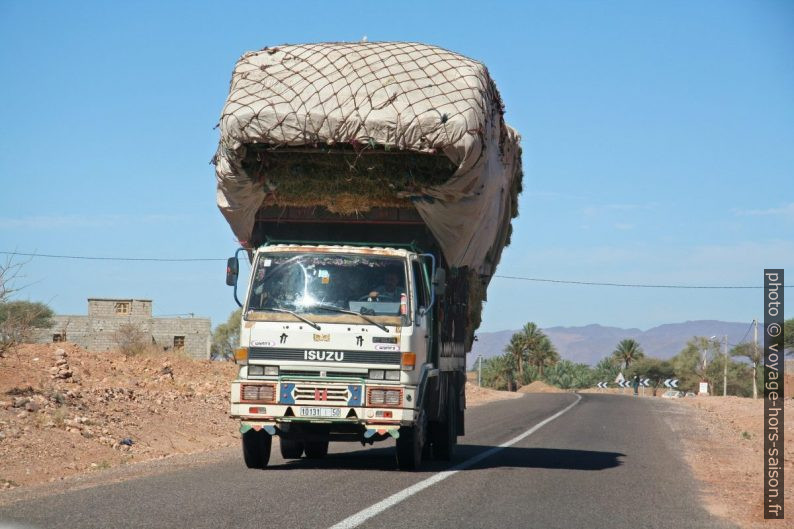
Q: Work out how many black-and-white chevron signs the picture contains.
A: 4